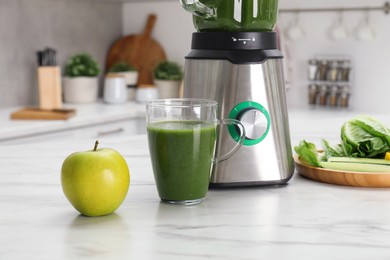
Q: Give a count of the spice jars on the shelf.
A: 8